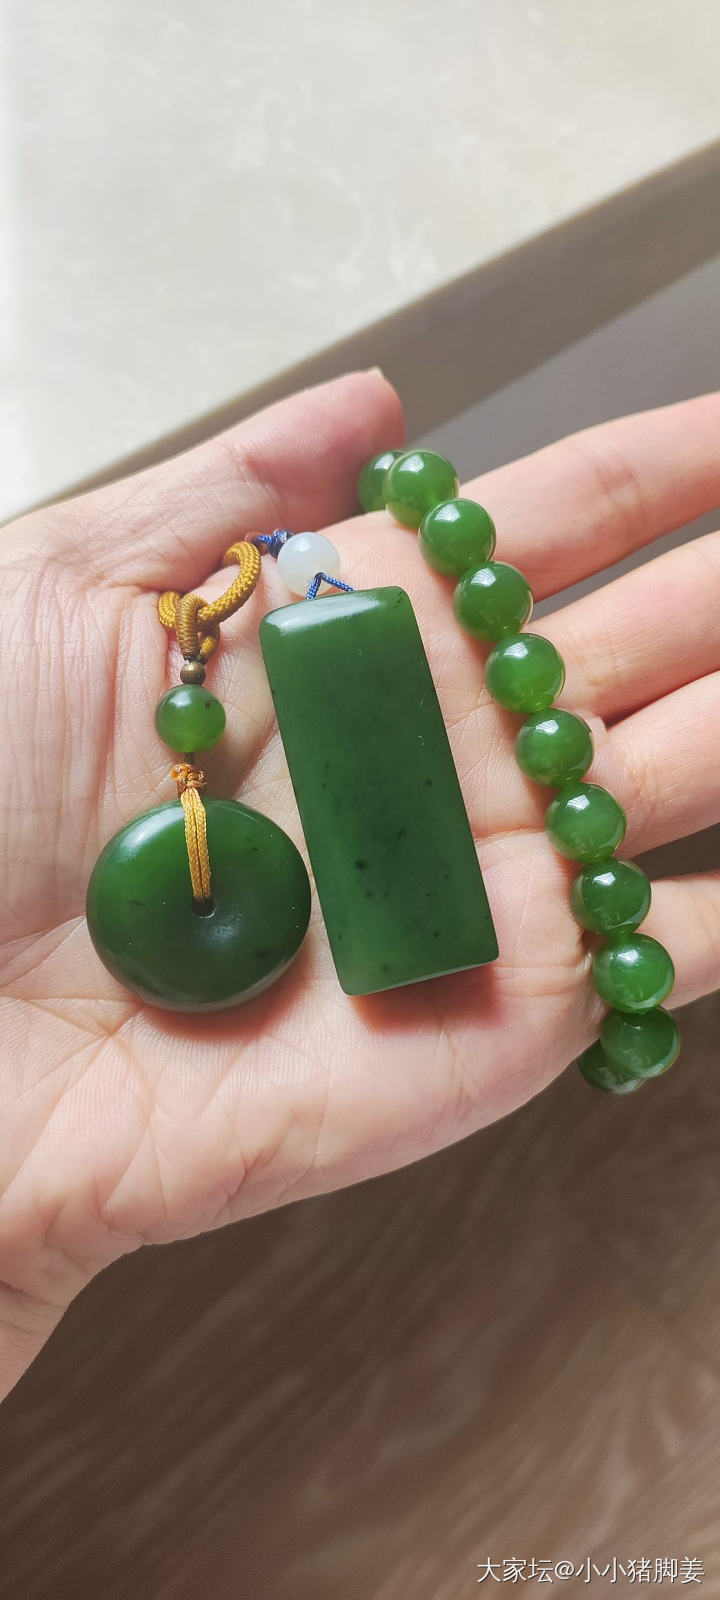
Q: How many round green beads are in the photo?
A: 12